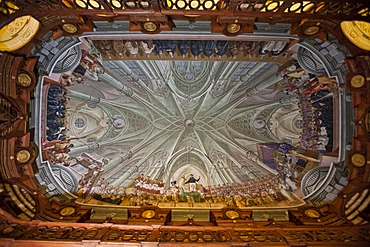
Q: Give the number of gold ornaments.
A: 12